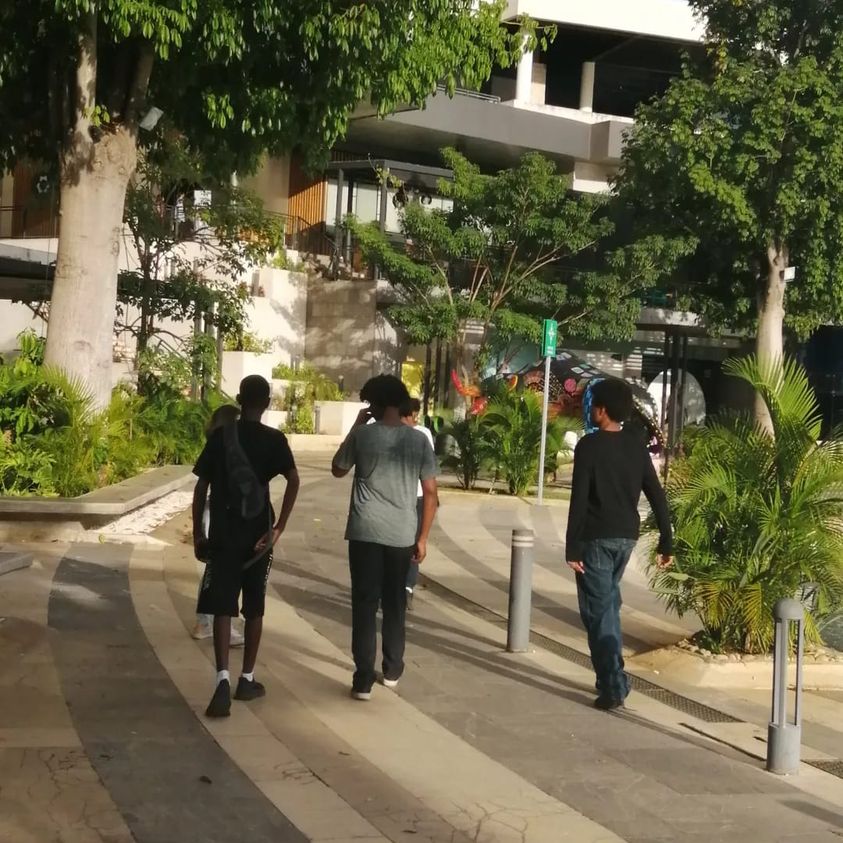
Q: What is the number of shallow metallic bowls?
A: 0